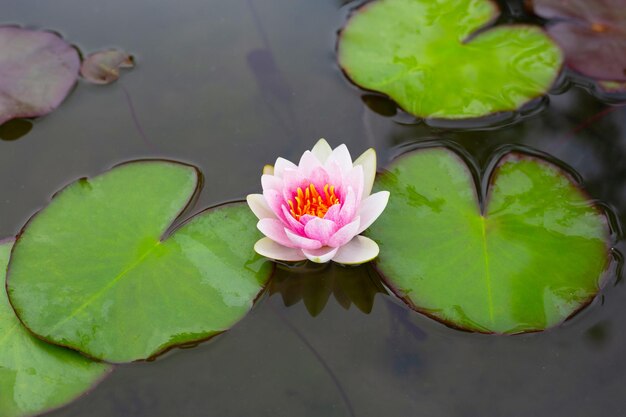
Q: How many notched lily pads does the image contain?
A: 3